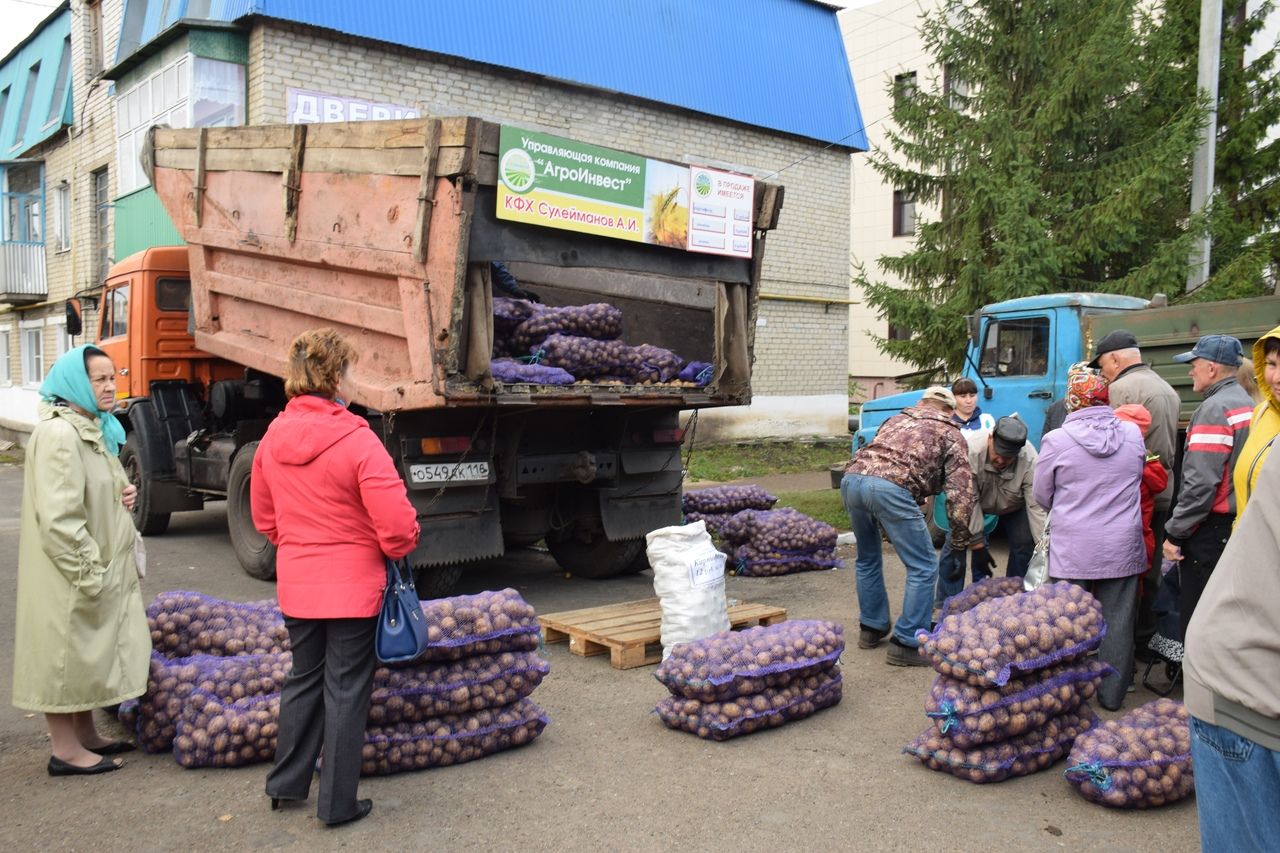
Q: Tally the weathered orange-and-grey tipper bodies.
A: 1